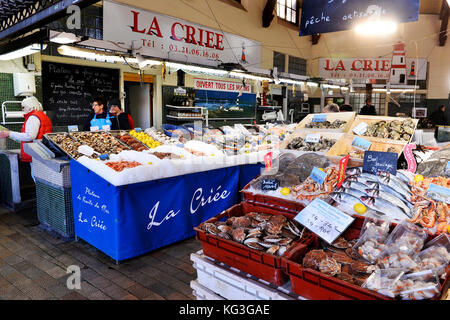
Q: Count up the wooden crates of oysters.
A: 4